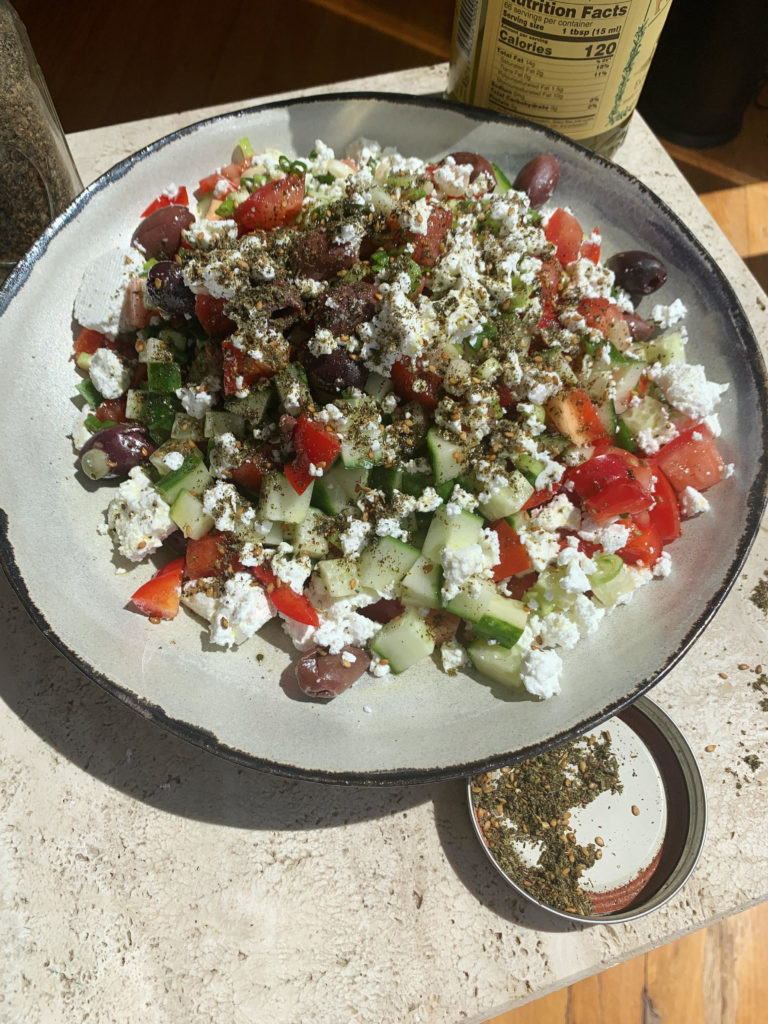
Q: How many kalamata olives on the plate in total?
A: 13